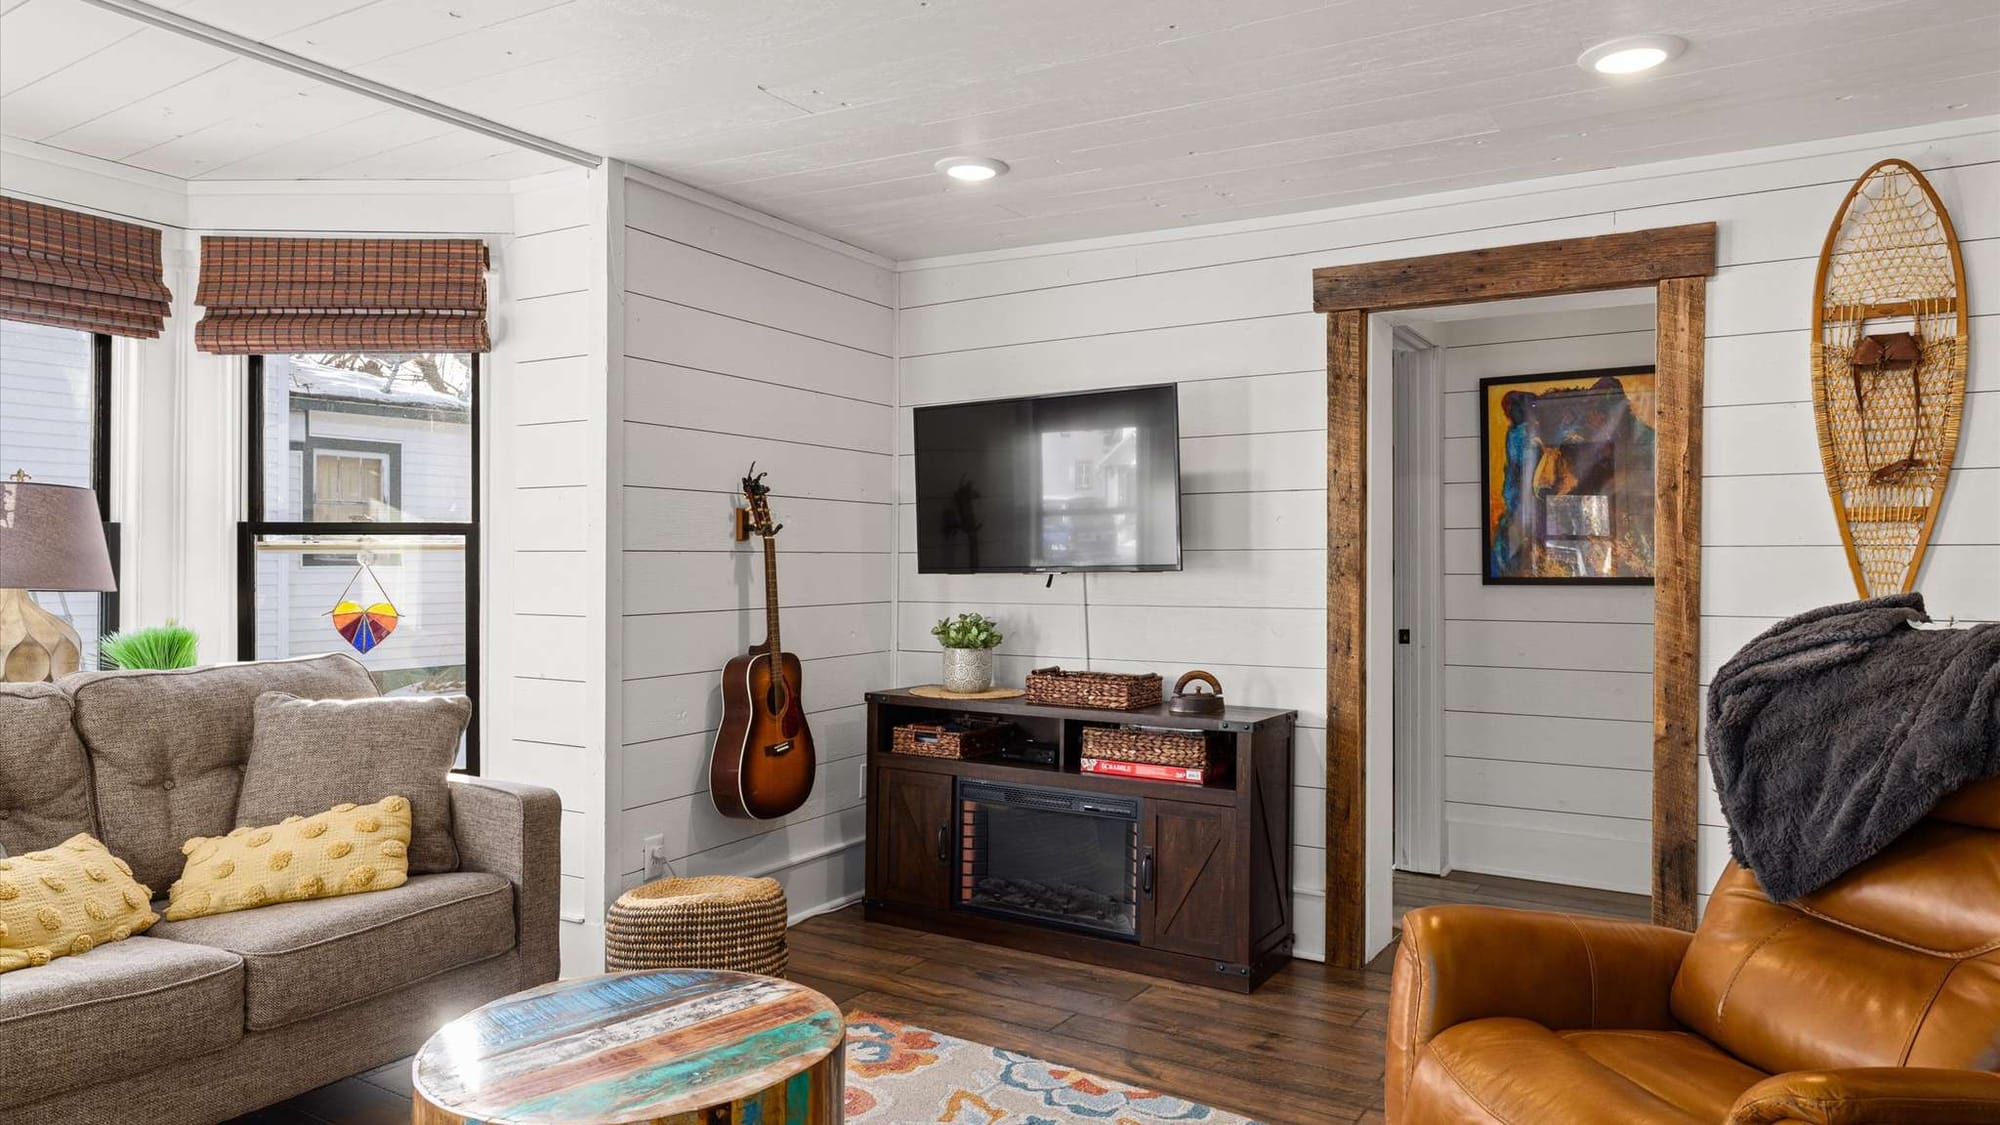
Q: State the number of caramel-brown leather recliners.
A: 1